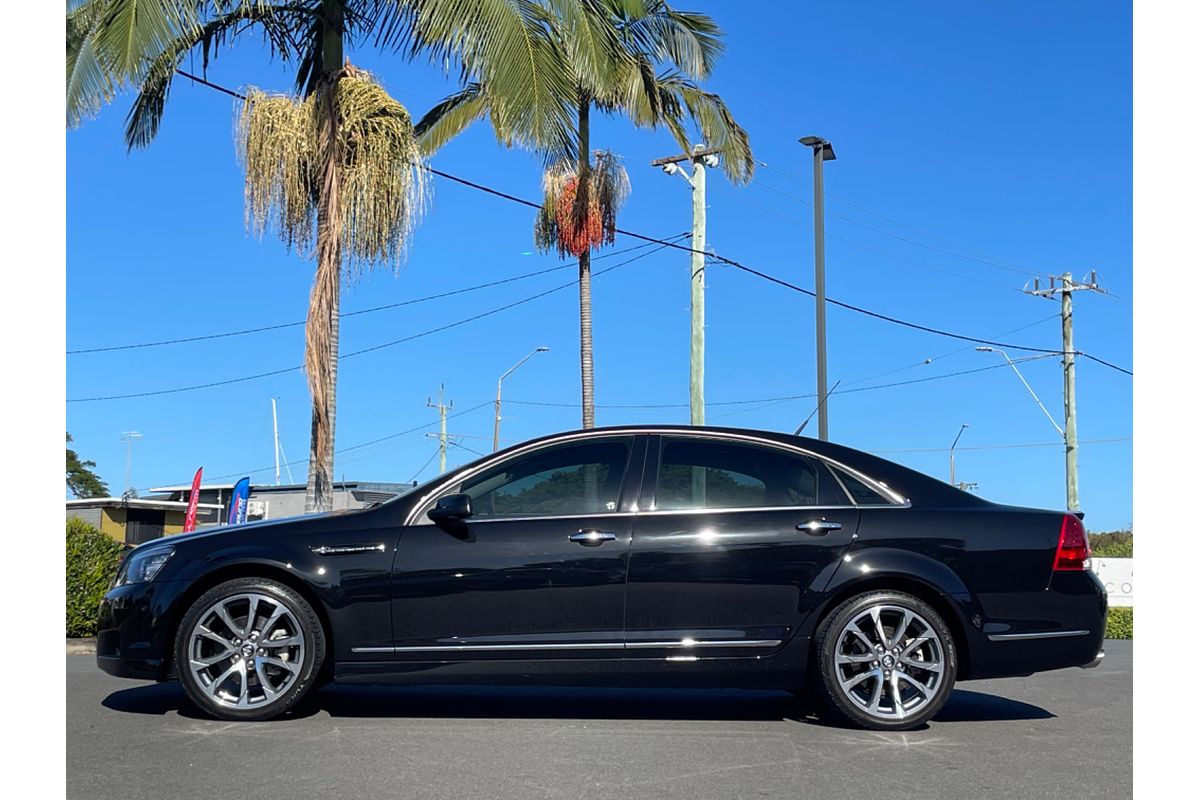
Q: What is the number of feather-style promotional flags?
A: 2